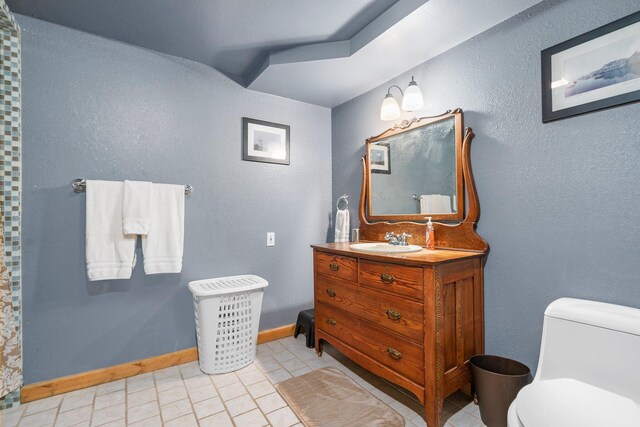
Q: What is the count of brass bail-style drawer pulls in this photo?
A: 6